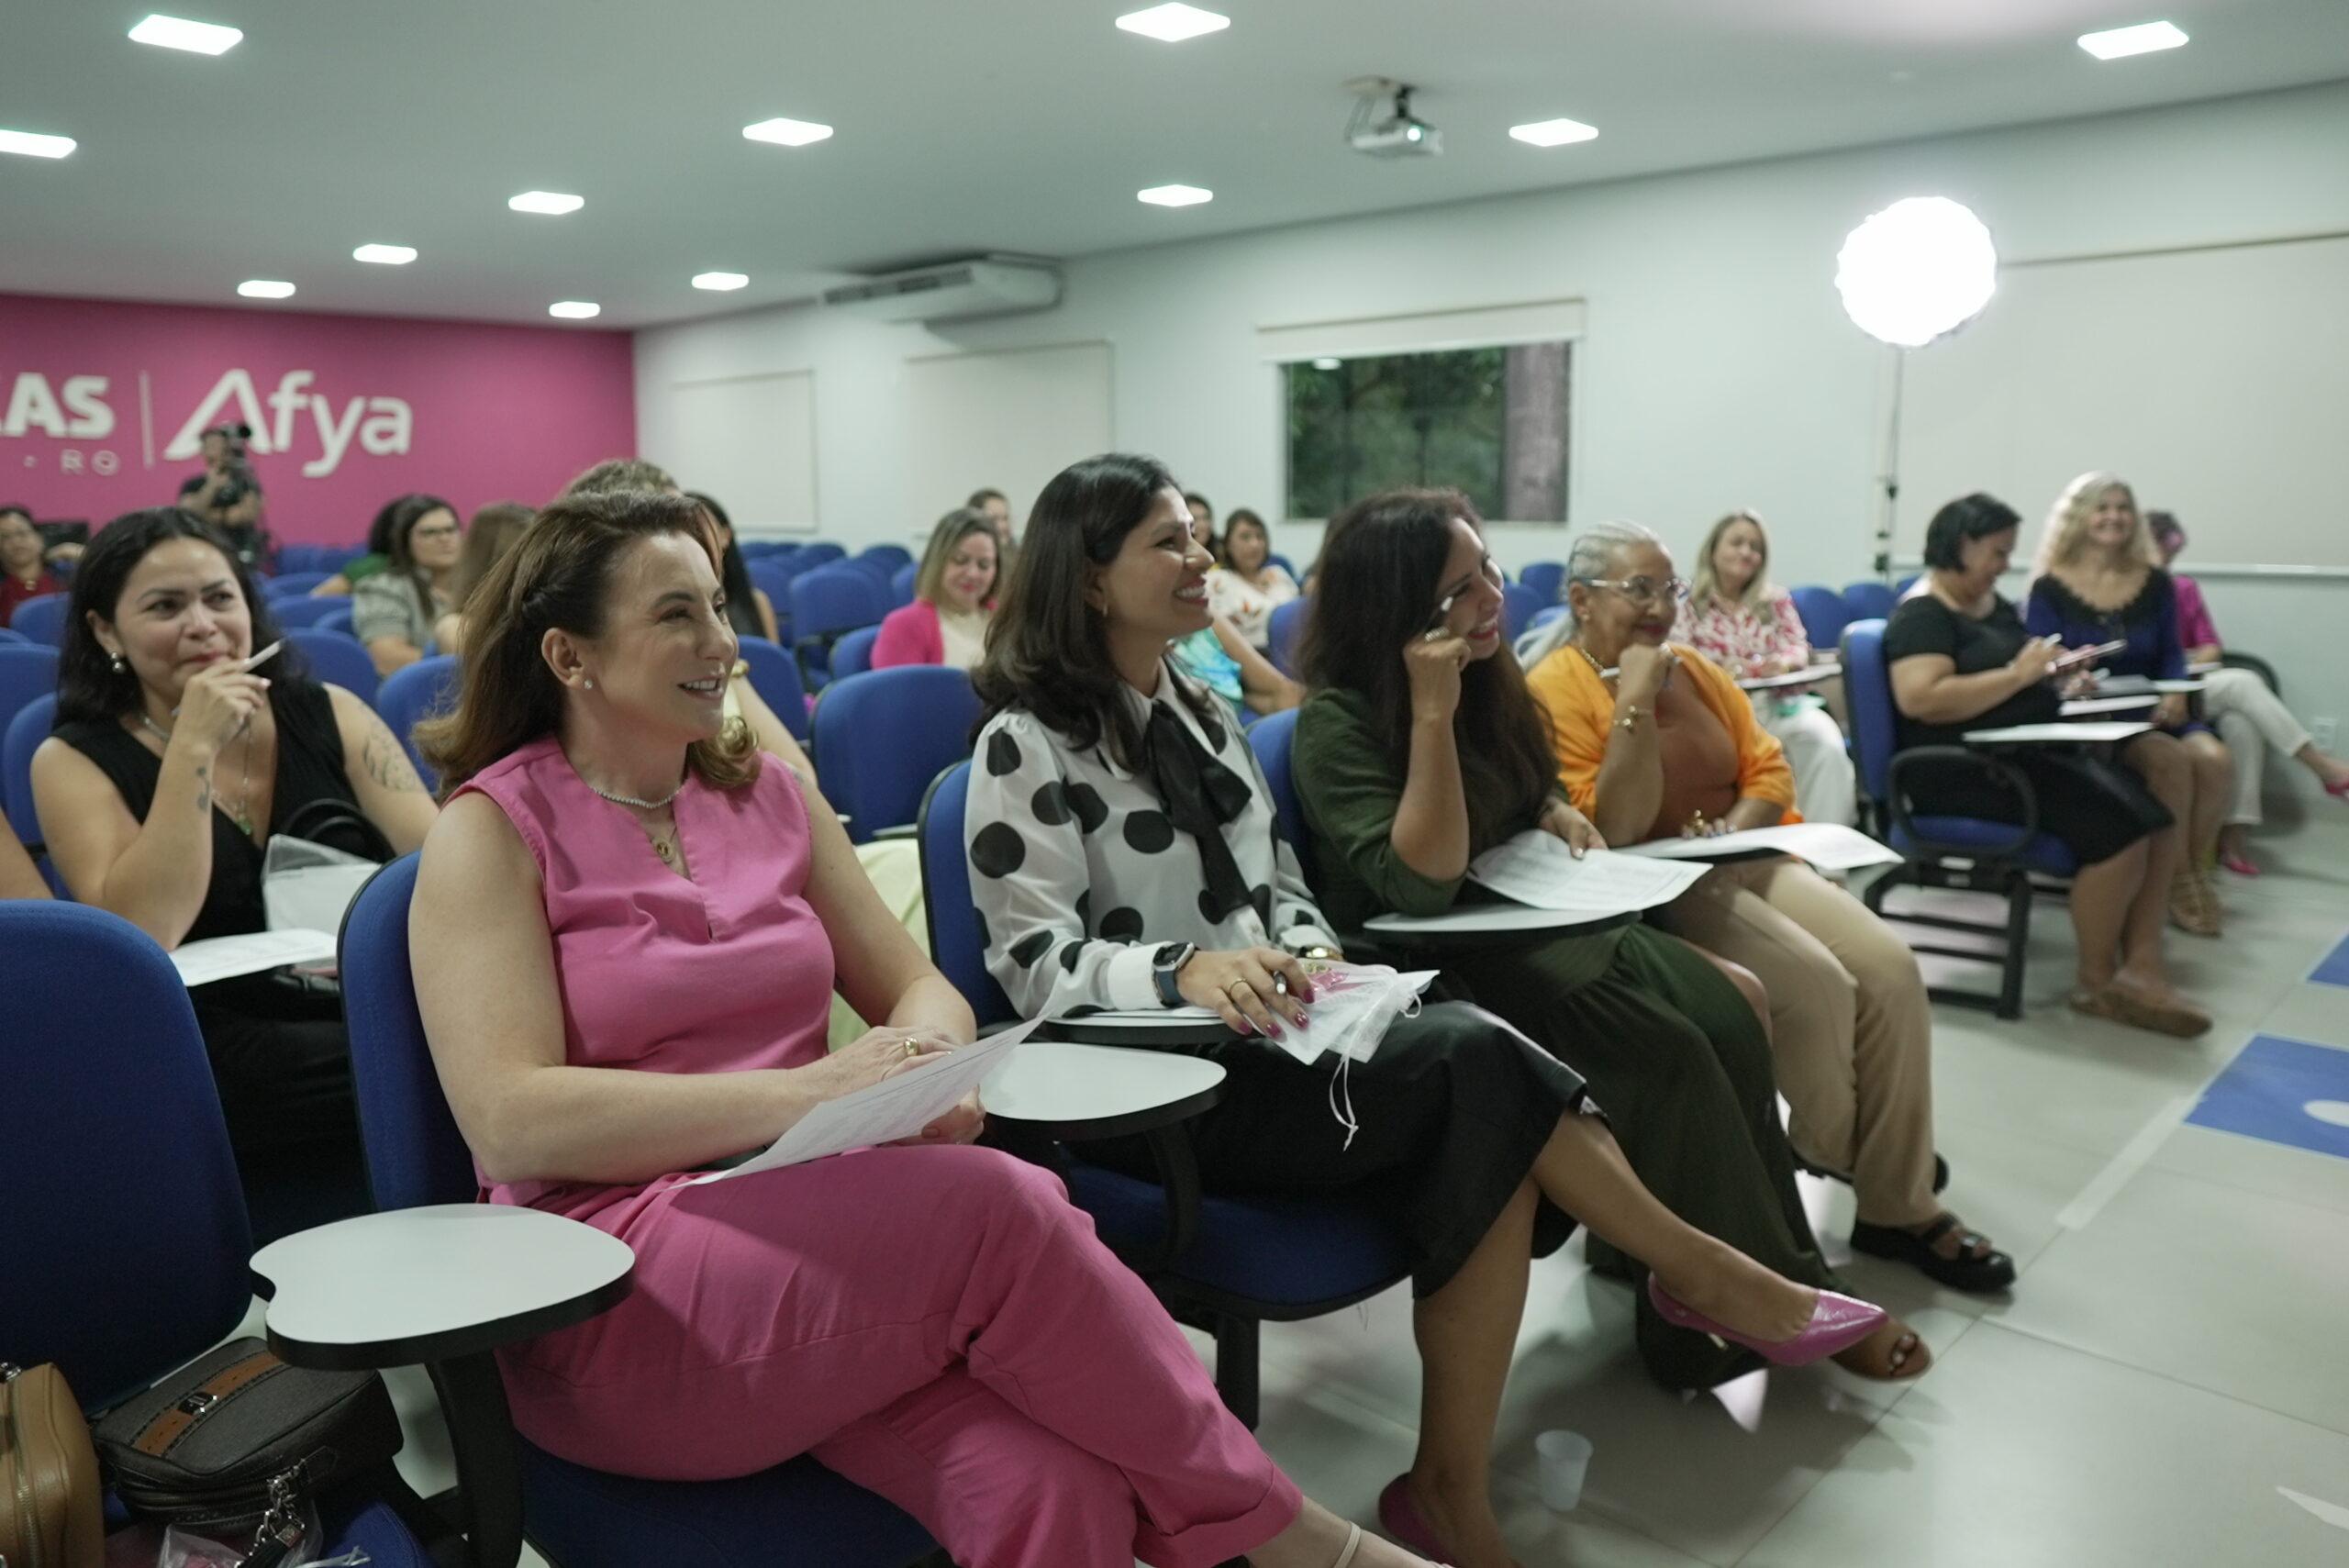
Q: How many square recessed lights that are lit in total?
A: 12